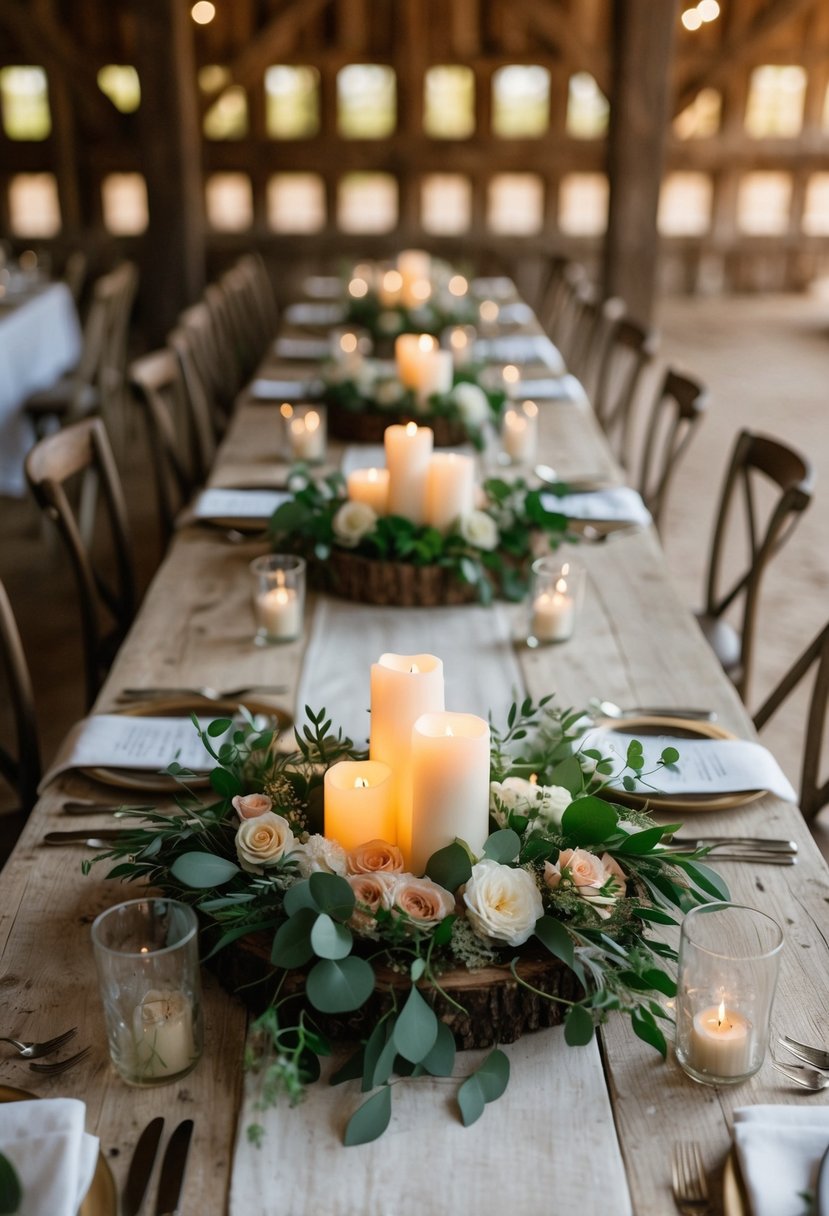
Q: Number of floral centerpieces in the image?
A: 4